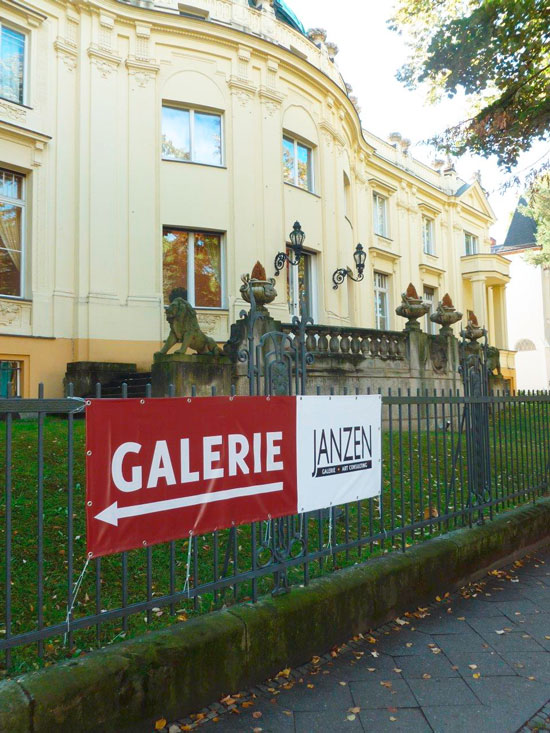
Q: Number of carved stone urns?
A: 4